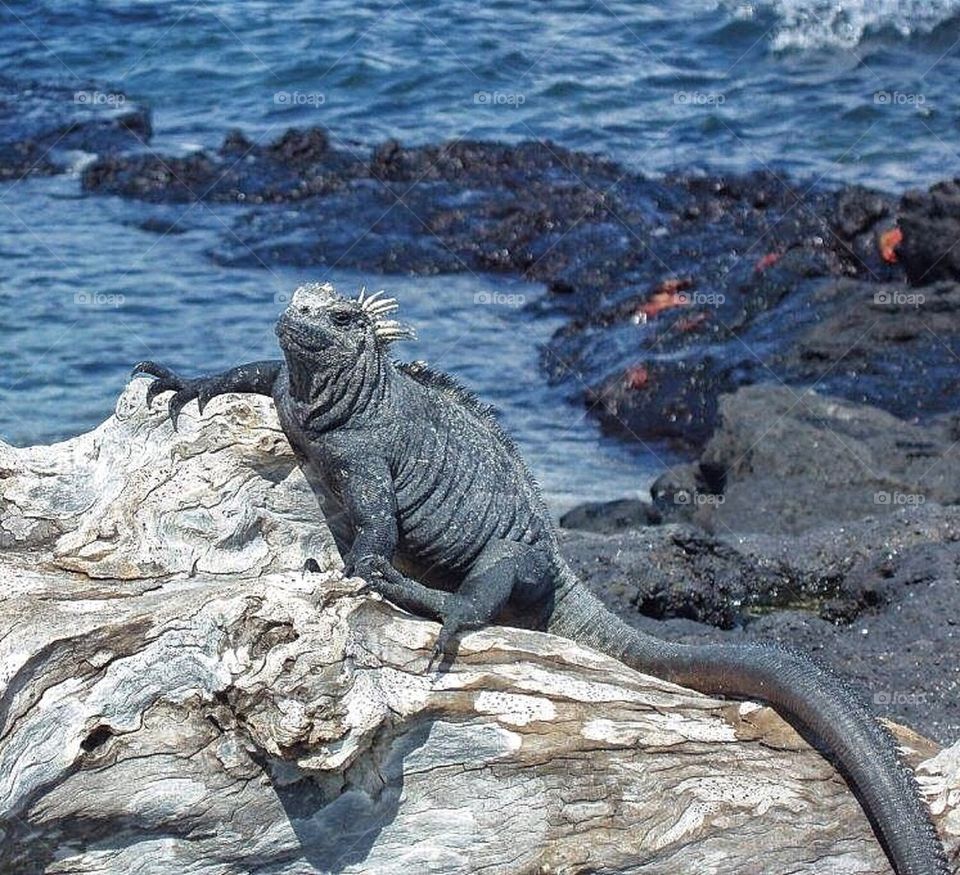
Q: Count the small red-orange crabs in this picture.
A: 5